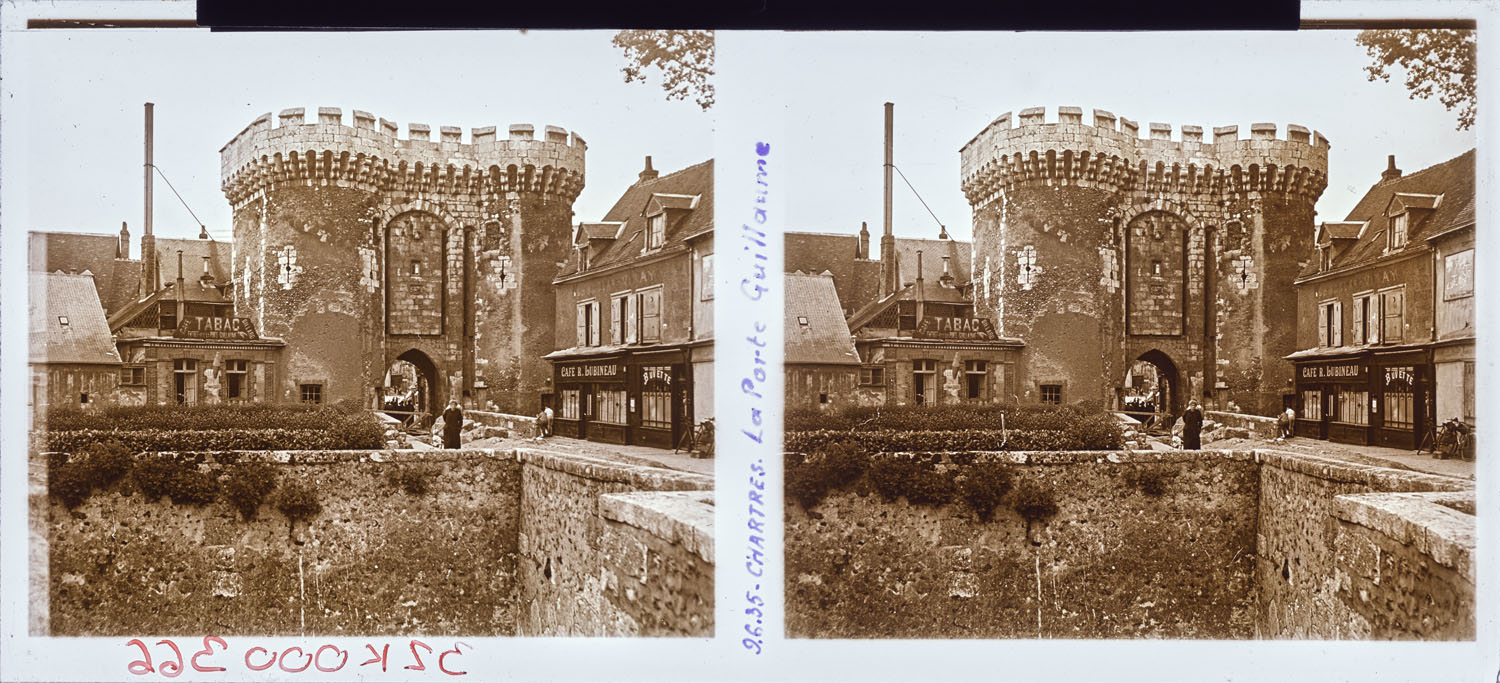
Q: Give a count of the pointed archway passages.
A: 2